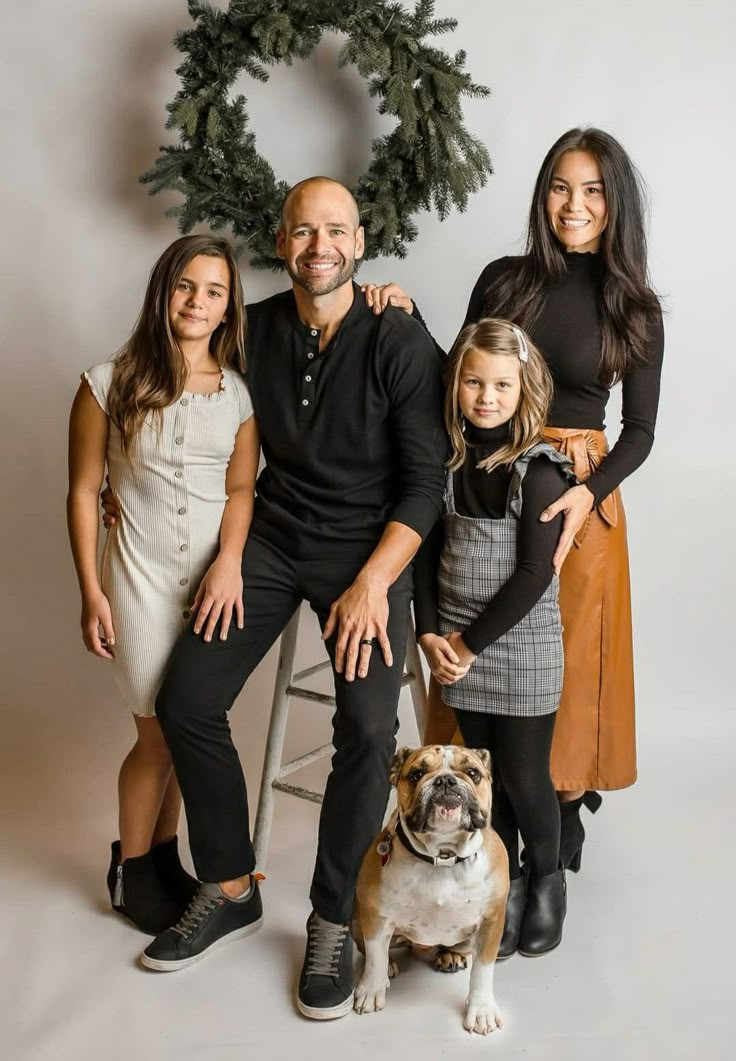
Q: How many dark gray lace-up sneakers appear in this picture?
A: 2